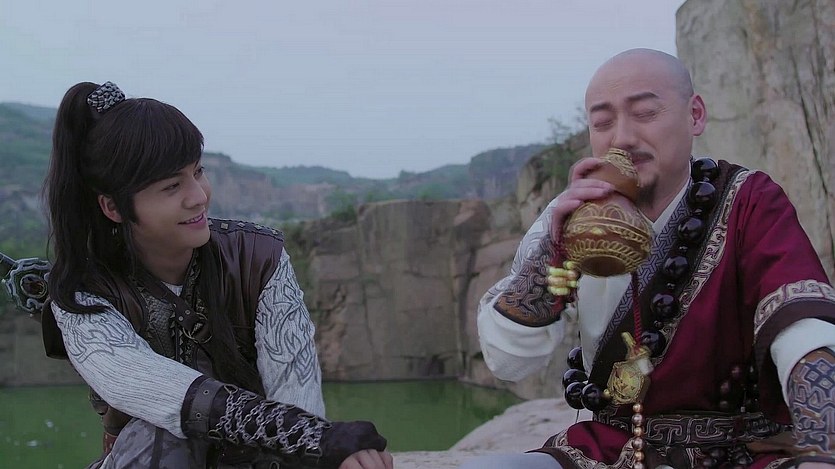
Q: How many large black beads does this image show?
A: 10